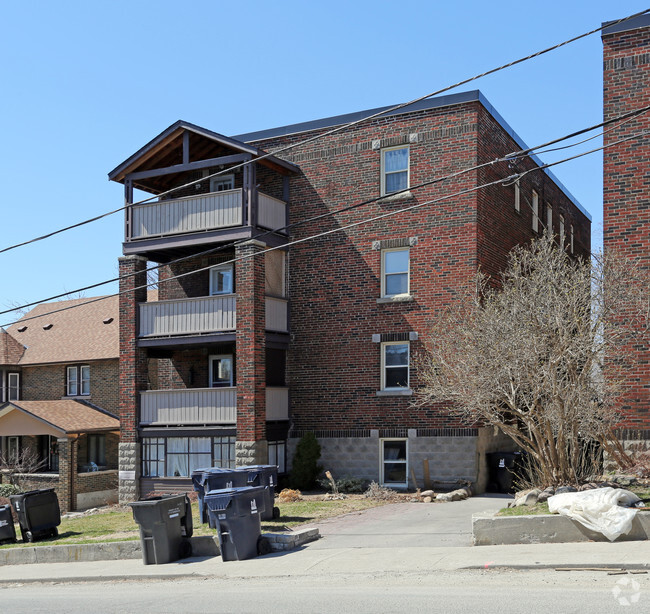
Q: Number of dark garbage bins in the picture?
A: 8